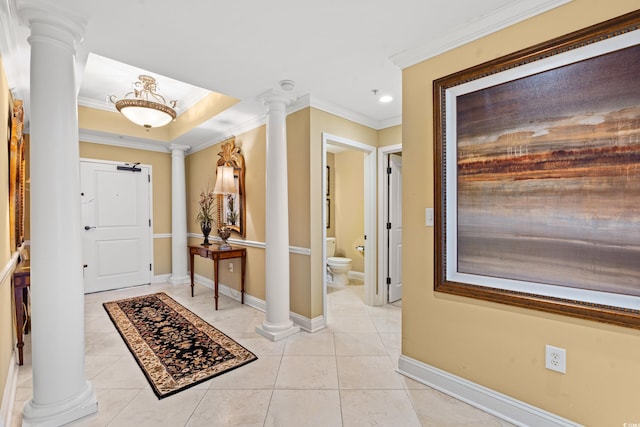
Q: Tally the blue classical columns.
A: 0